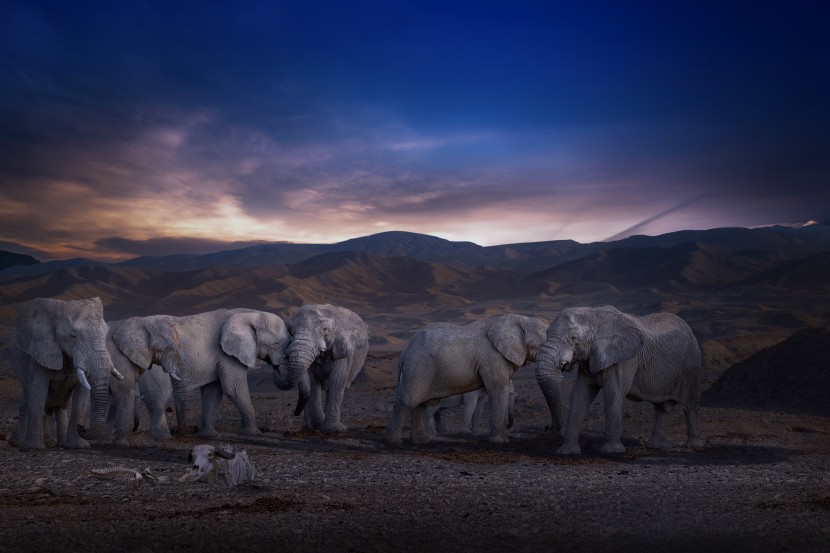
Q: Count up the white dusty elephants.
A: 7